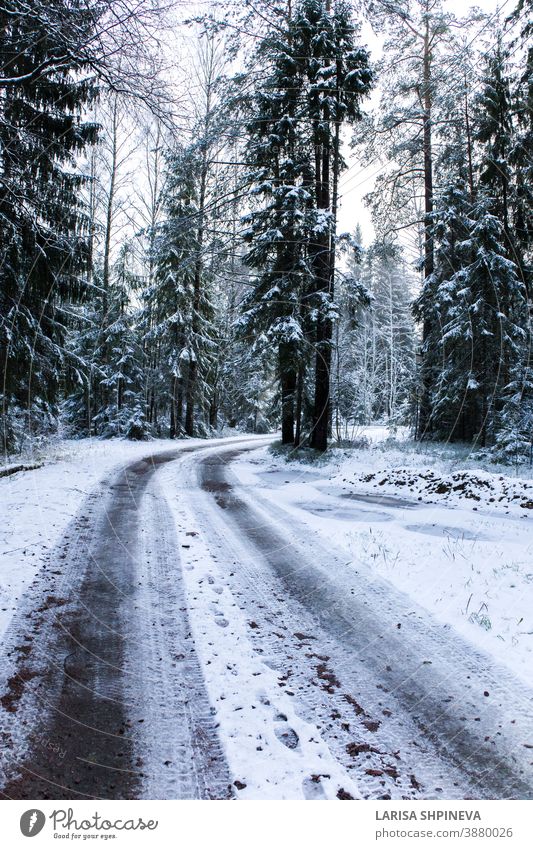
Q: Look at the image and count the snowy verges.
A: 2